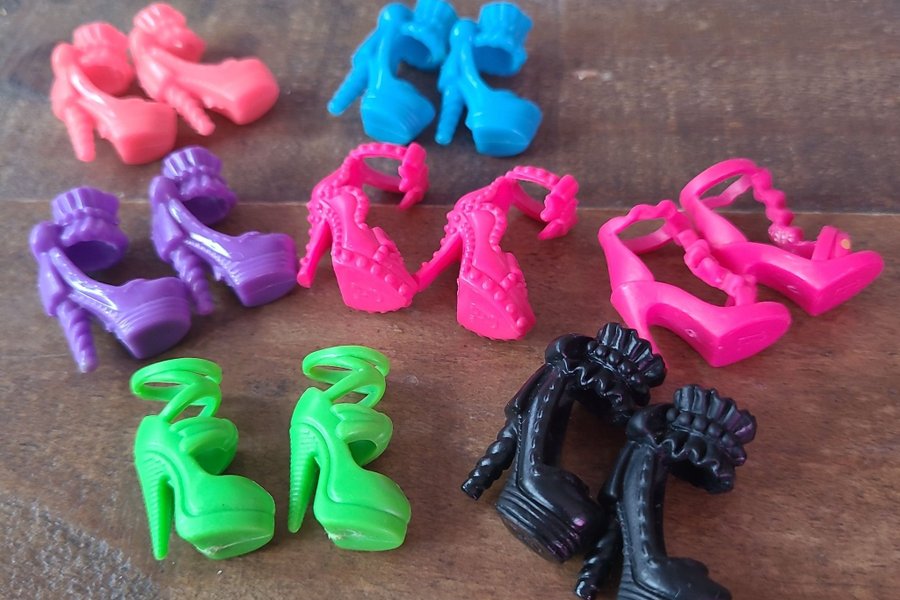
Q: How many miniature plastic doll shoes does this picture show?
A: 14